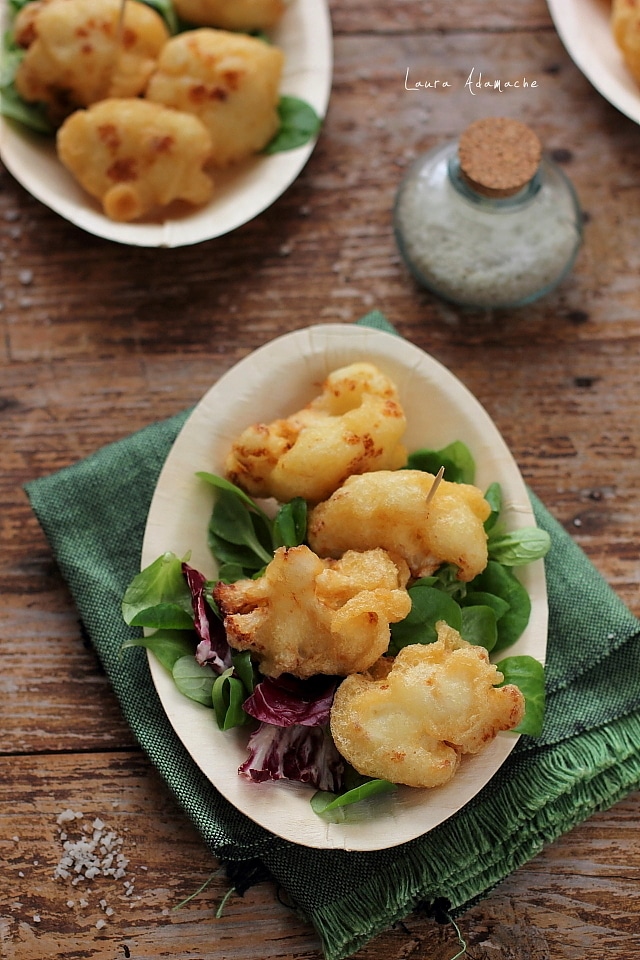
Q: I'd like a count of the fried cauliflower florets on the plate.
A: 4